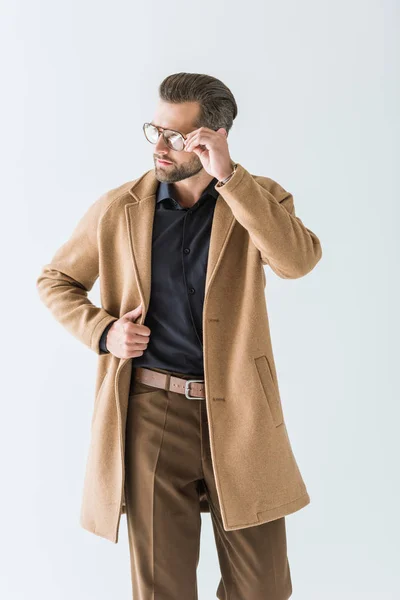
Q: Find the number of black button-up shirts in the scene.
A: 1